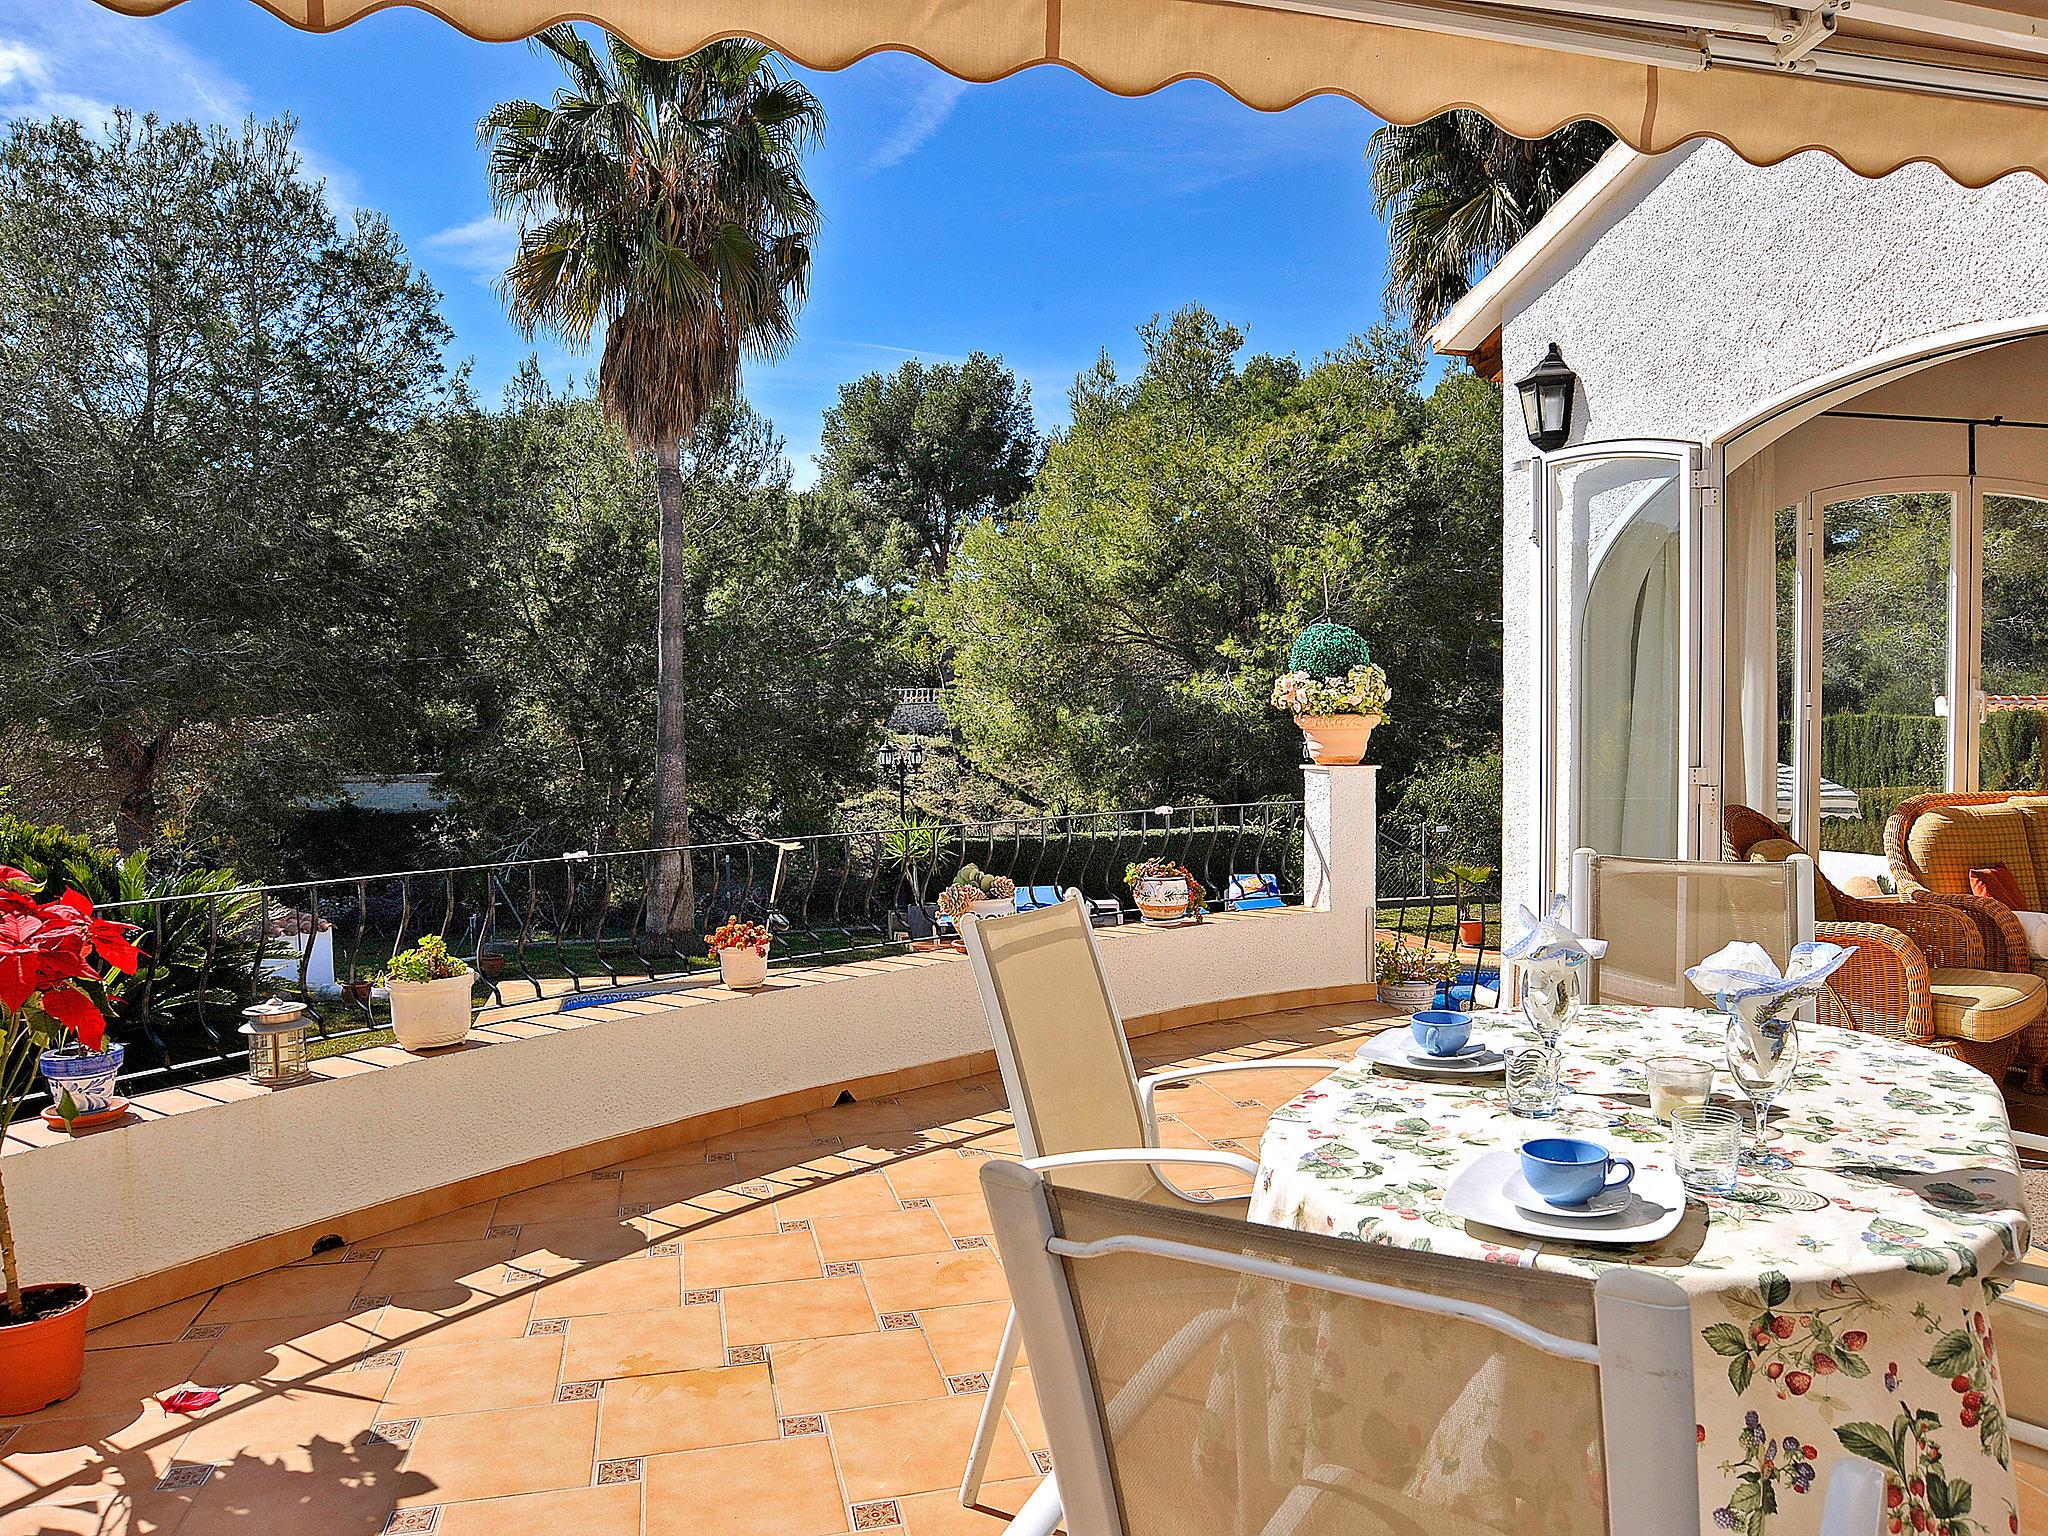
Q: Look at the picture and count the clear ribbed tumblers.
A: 2